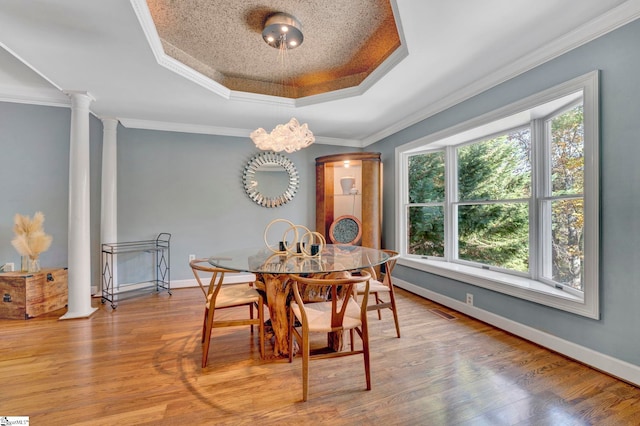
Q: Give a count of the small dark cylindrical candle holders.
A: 3